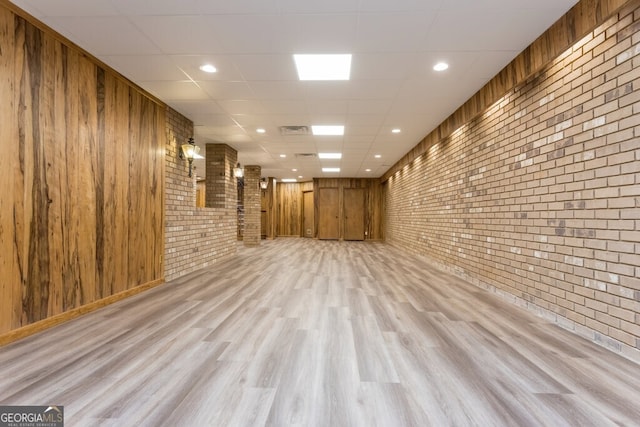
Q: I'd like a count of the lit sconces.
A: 3